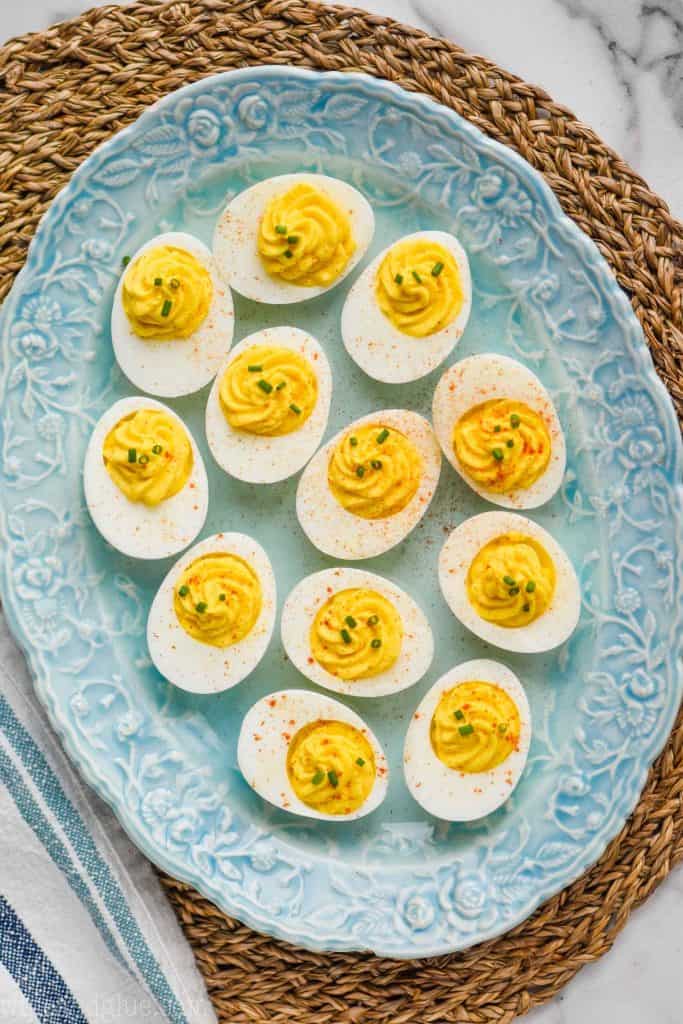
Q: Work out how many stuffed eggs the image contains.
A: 12